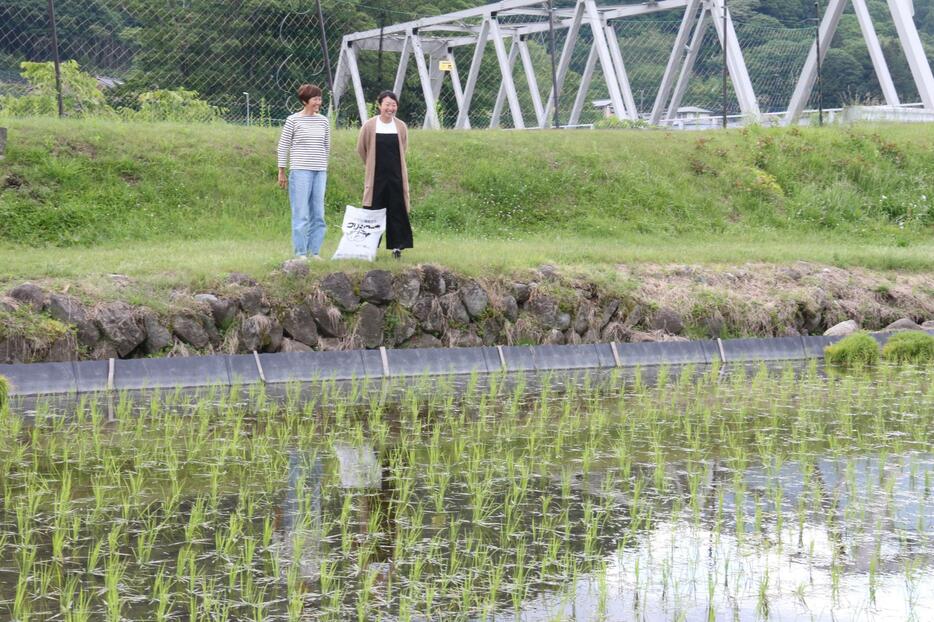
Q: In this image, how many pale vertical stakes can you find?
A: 6